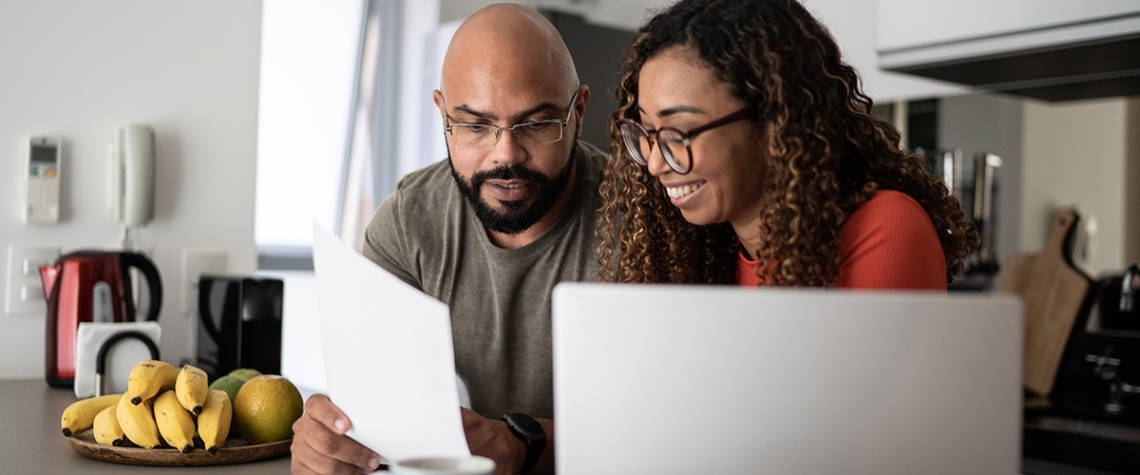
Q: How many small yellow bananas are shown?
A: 7